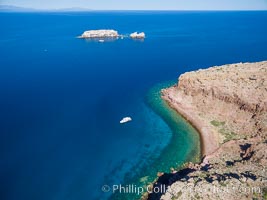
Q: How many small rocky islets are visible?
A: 2